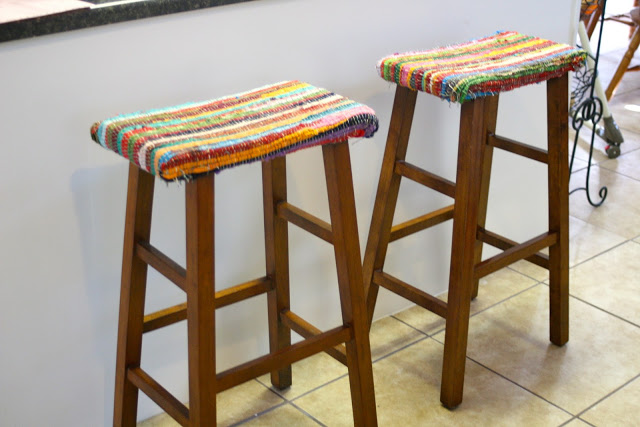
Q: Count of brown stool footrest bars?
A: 12